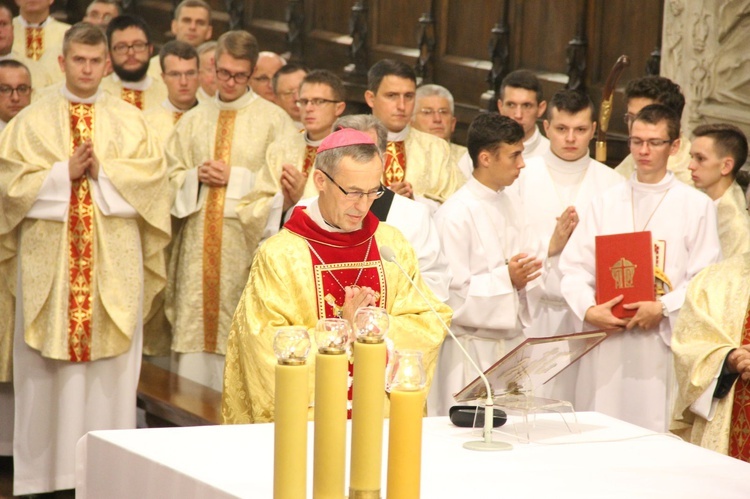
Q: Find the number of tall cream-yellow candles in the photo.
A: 4